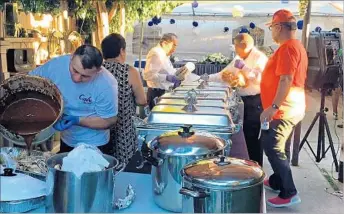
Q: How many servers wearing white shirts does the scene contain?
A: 2